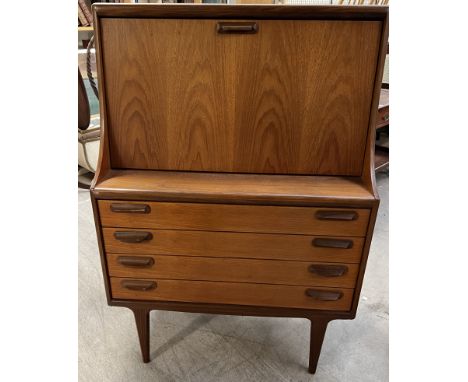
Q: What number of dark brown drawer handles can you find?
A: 8